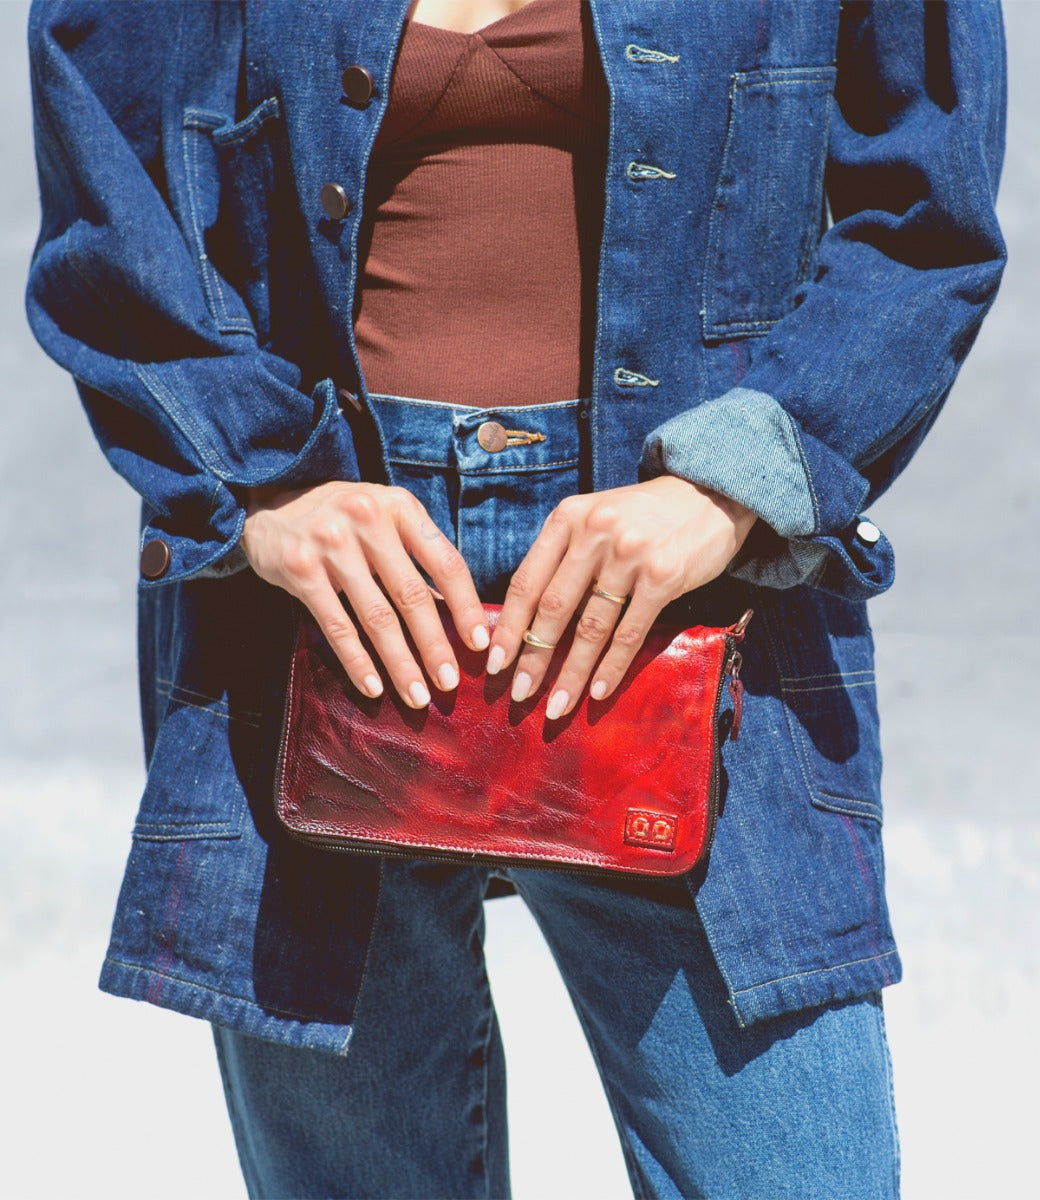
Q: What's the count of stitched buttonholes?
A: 4